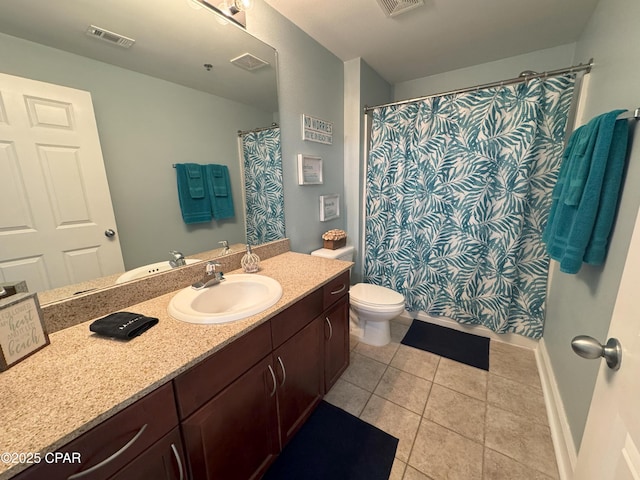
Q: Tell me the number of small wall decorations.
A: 3